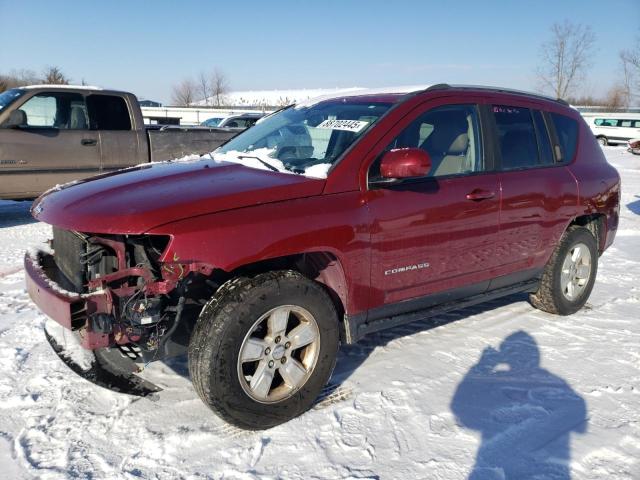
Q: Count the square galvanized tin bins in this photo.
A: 0